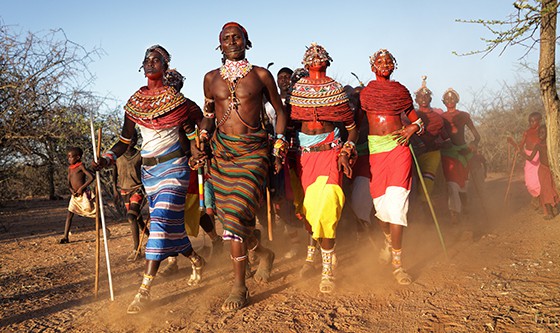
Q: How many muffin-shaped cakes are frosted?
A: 0